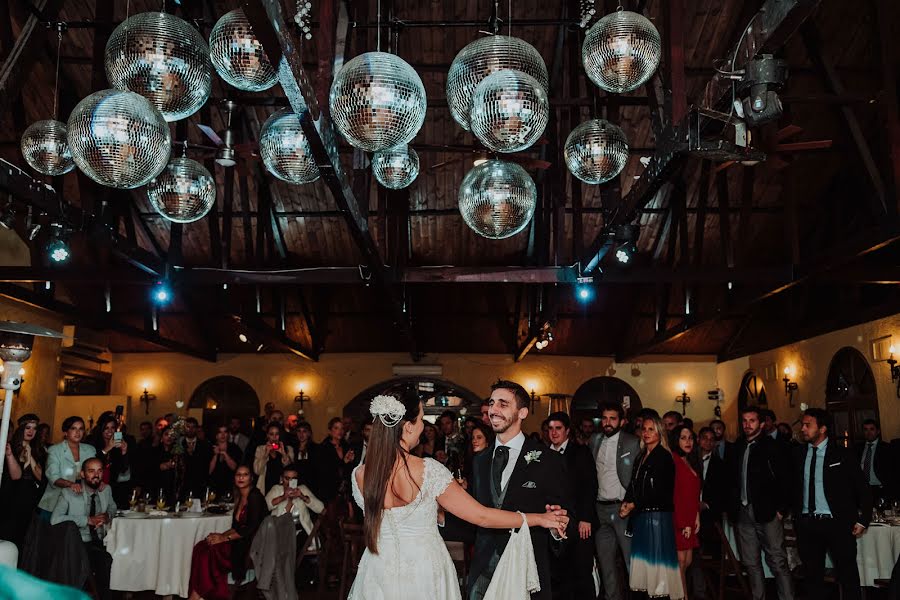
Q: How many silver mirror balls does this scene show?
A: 13